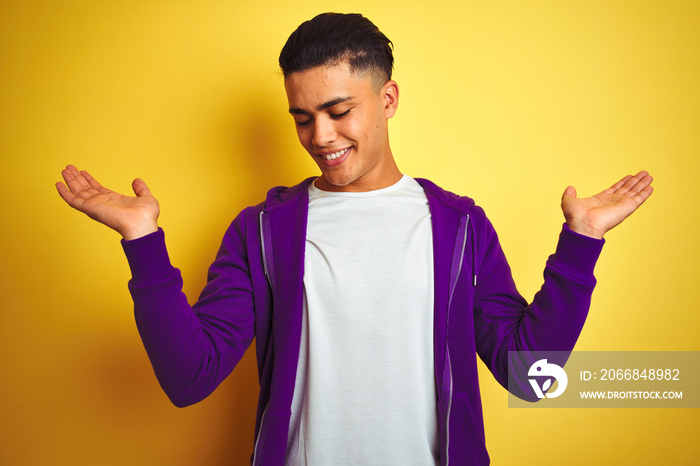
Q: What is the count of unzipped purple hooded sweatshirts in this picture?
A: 1